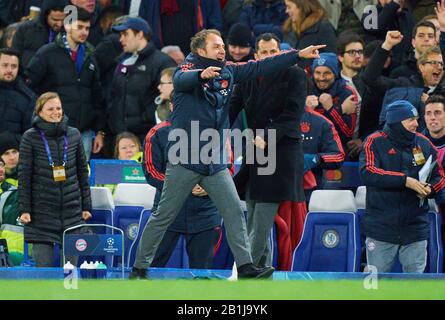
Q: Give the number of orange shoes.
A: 0